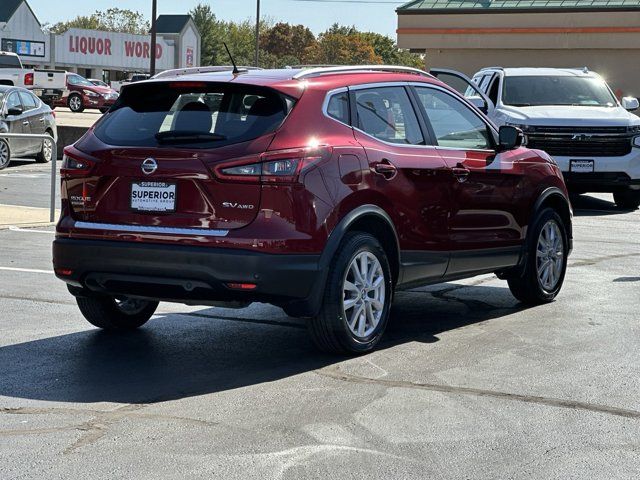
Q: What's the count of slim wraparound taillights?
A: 2